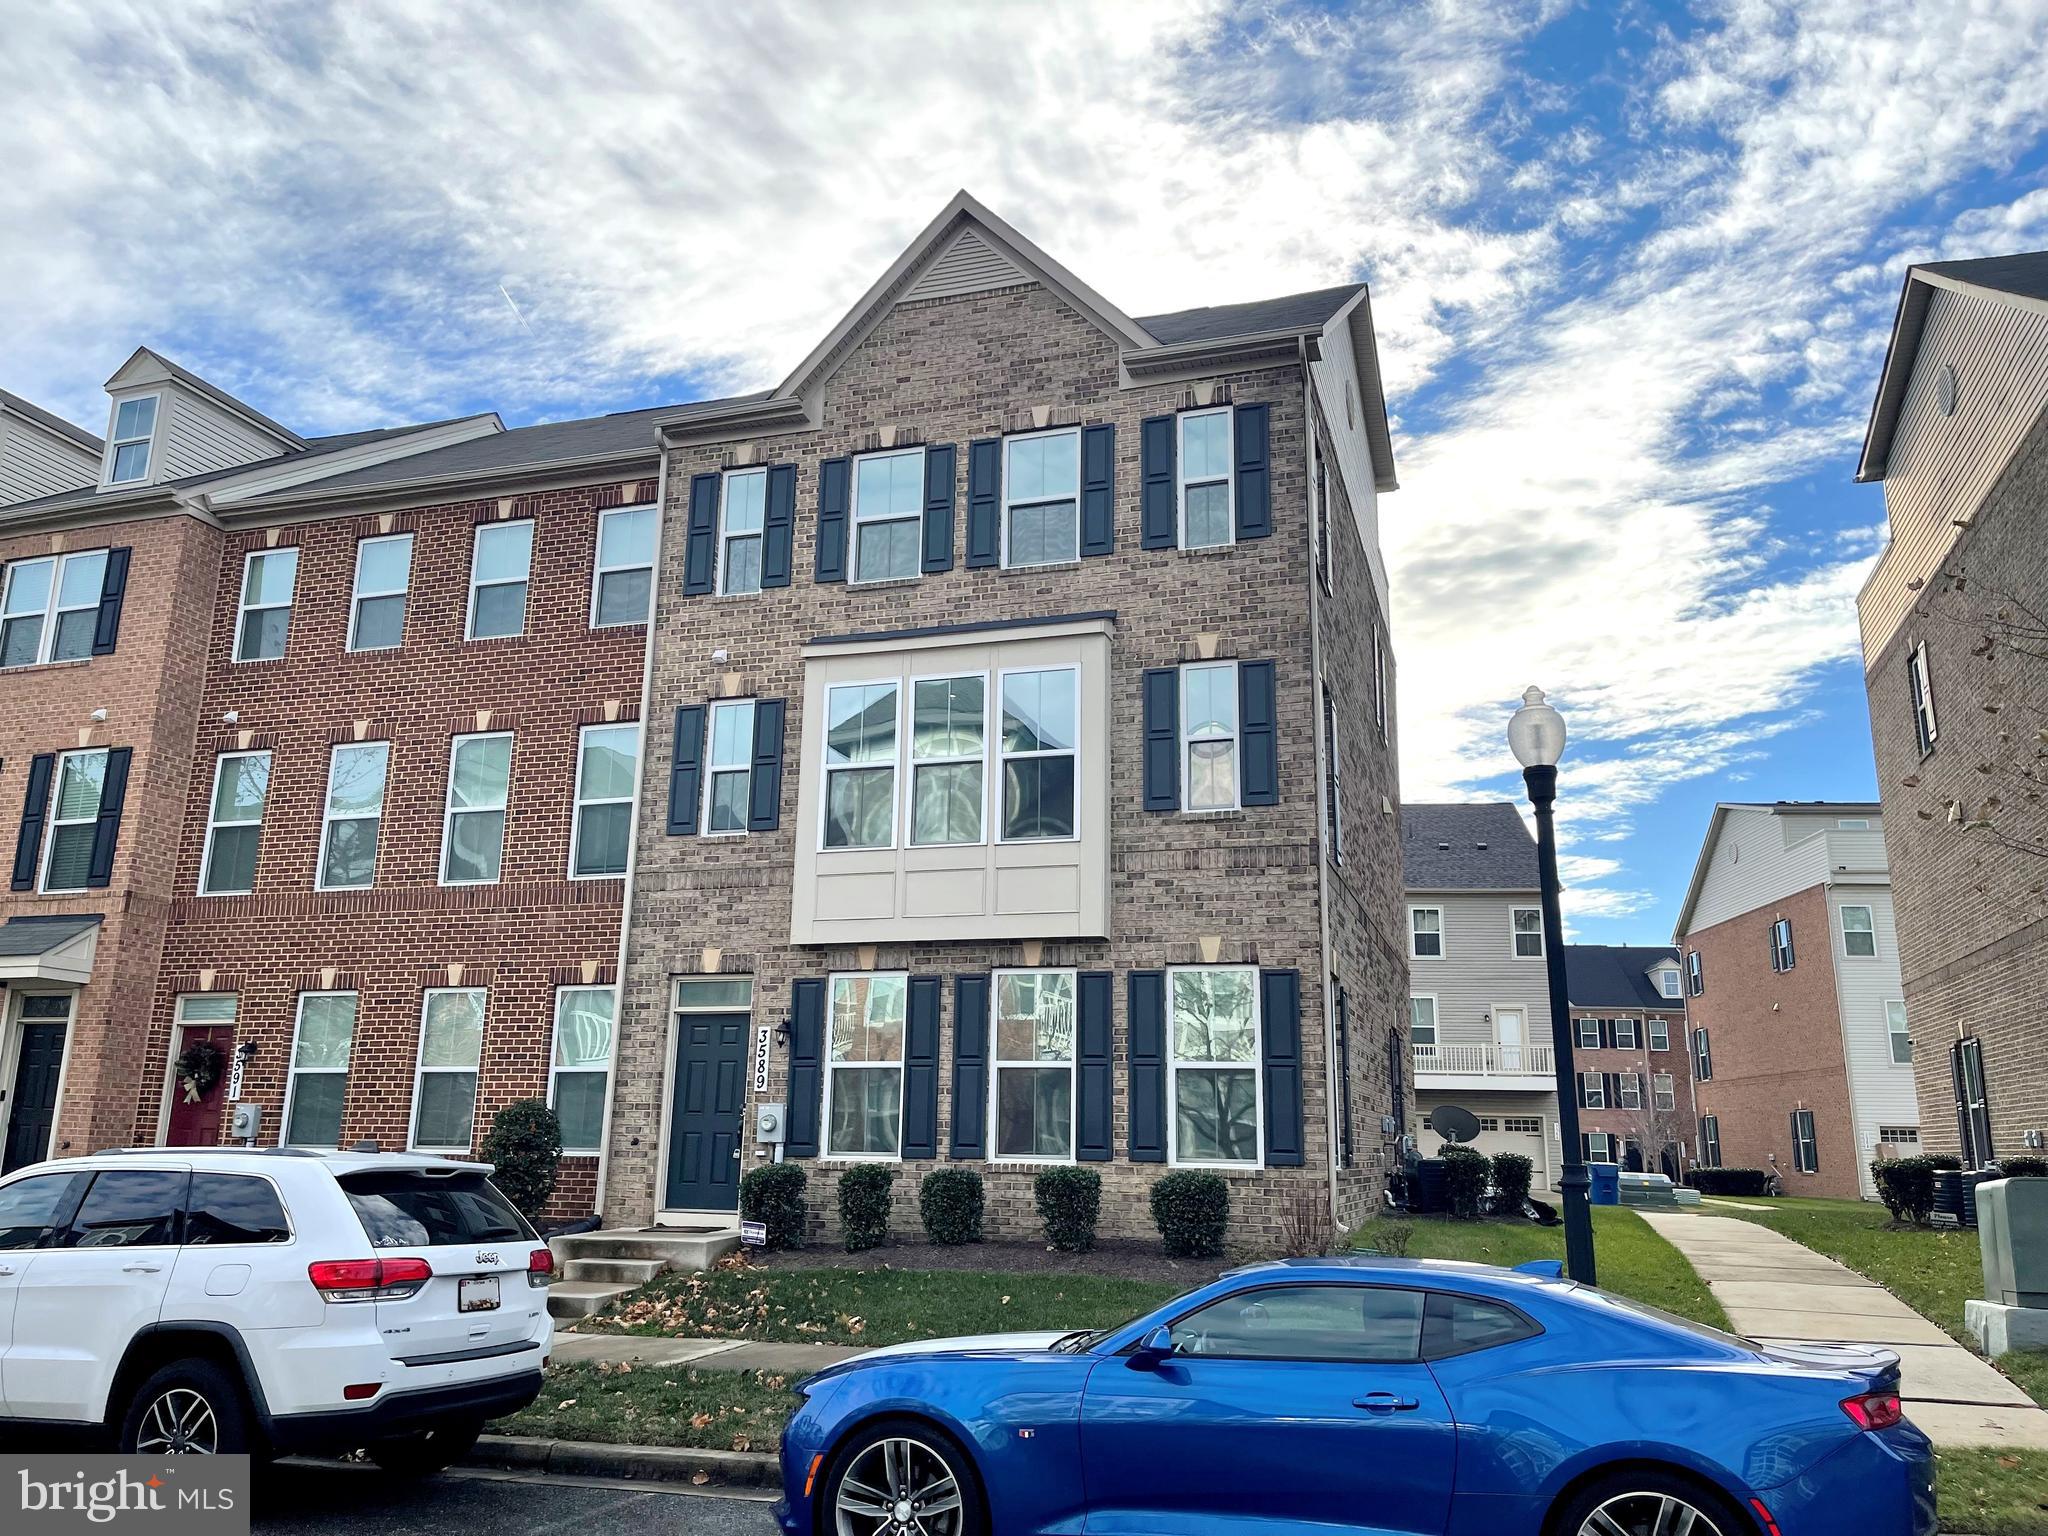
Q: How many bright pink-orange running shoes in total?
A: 0